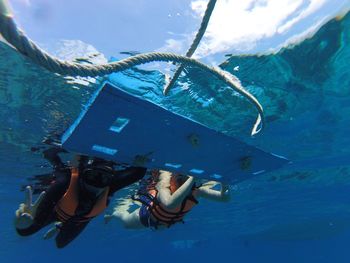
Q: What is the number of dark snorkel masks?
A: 1